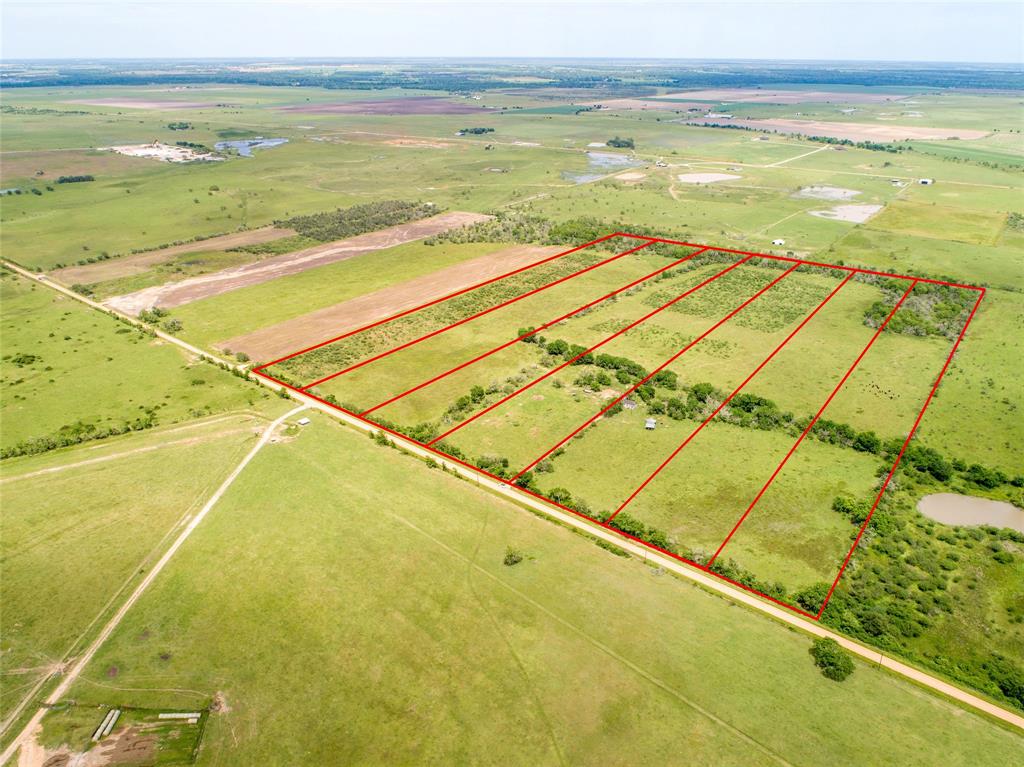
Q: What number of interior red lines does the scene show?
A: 6